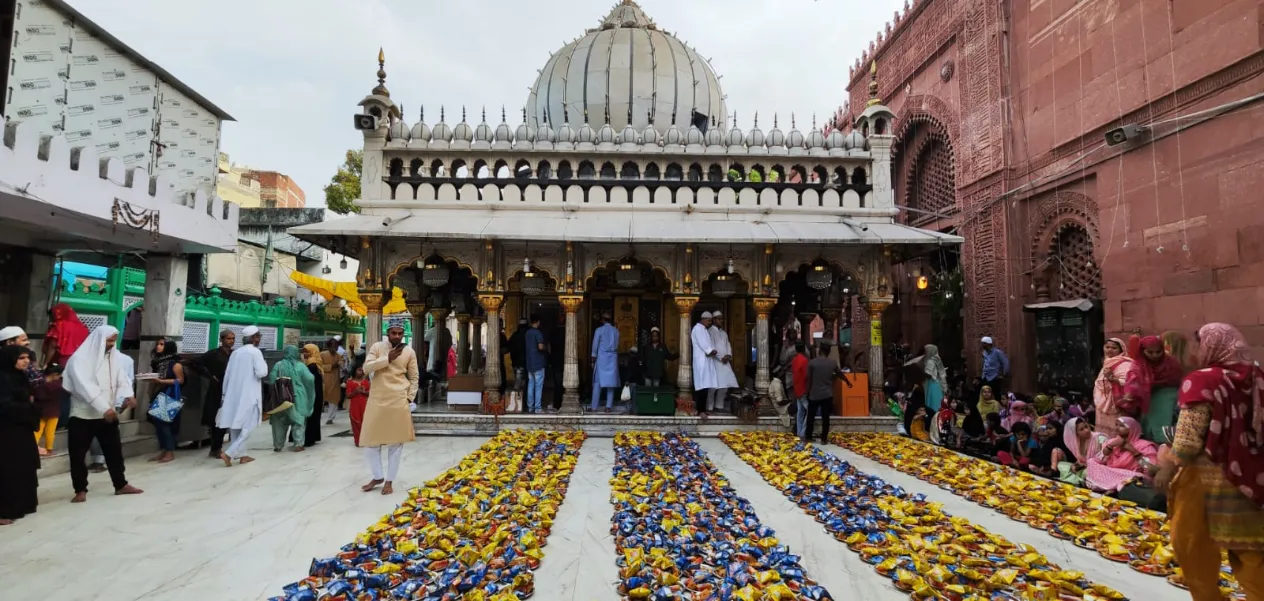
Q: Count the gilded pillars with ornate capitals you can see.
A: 6